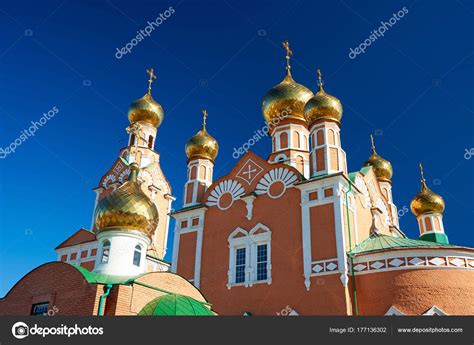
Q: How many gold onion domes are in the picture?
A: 7